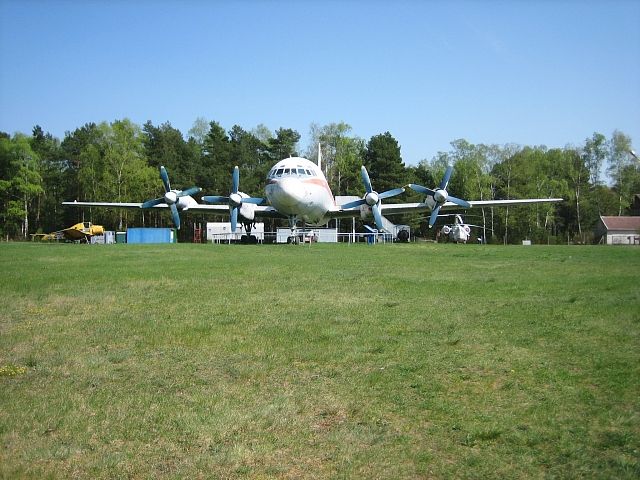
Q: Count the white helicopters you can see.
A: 1